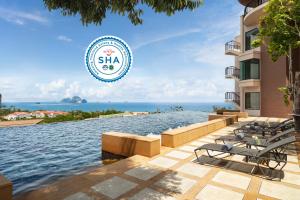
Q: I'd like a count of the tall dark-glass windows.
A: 3